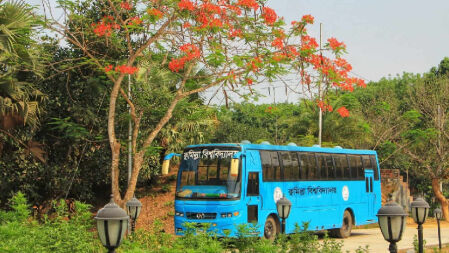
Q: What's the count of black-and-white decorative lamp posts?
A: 6